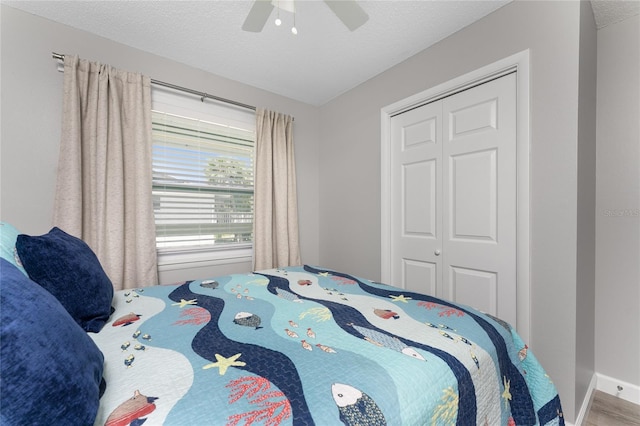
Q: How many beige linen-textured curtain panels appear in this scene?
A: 2